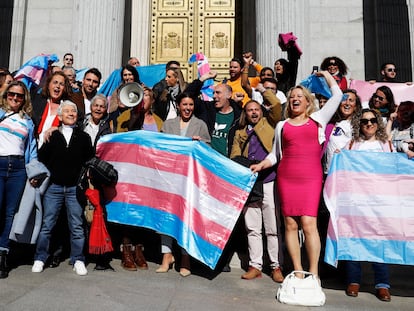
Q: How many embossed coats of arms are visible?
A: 2